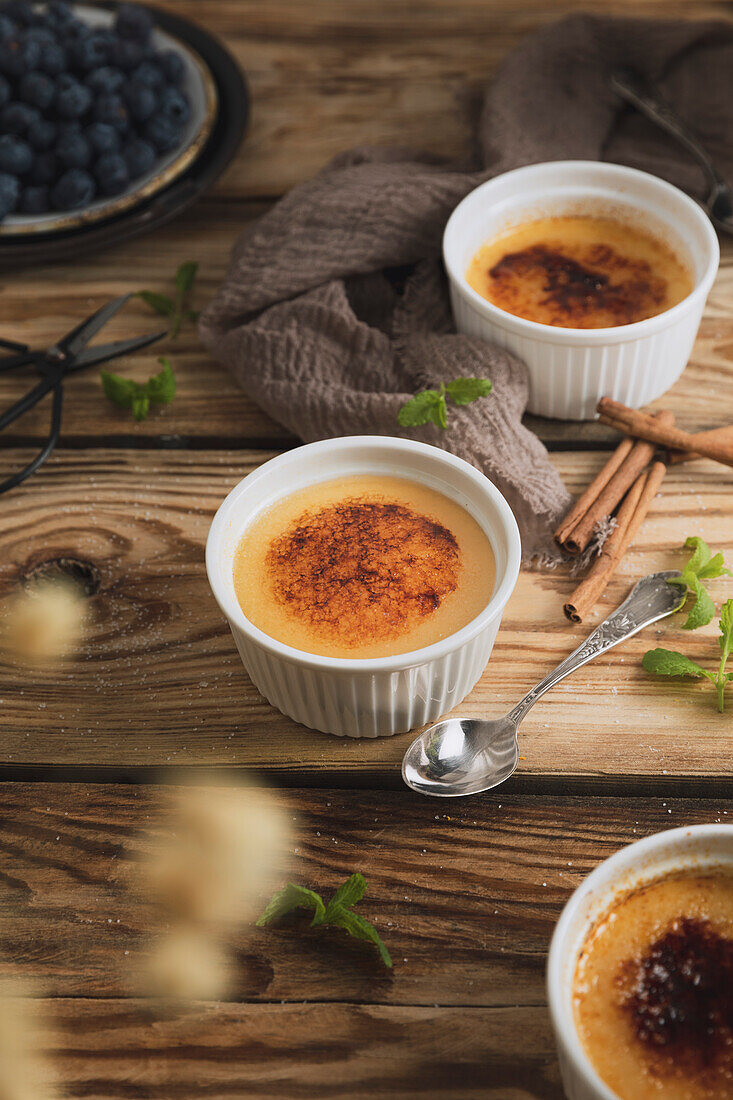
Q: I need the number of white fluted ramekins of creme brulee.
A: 3